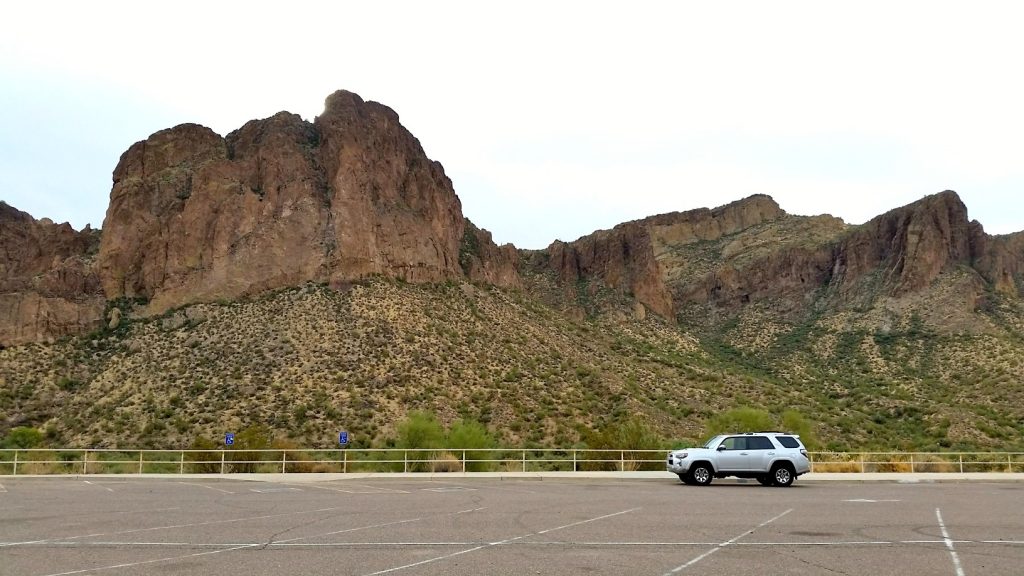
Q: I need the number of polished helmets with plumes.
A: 0